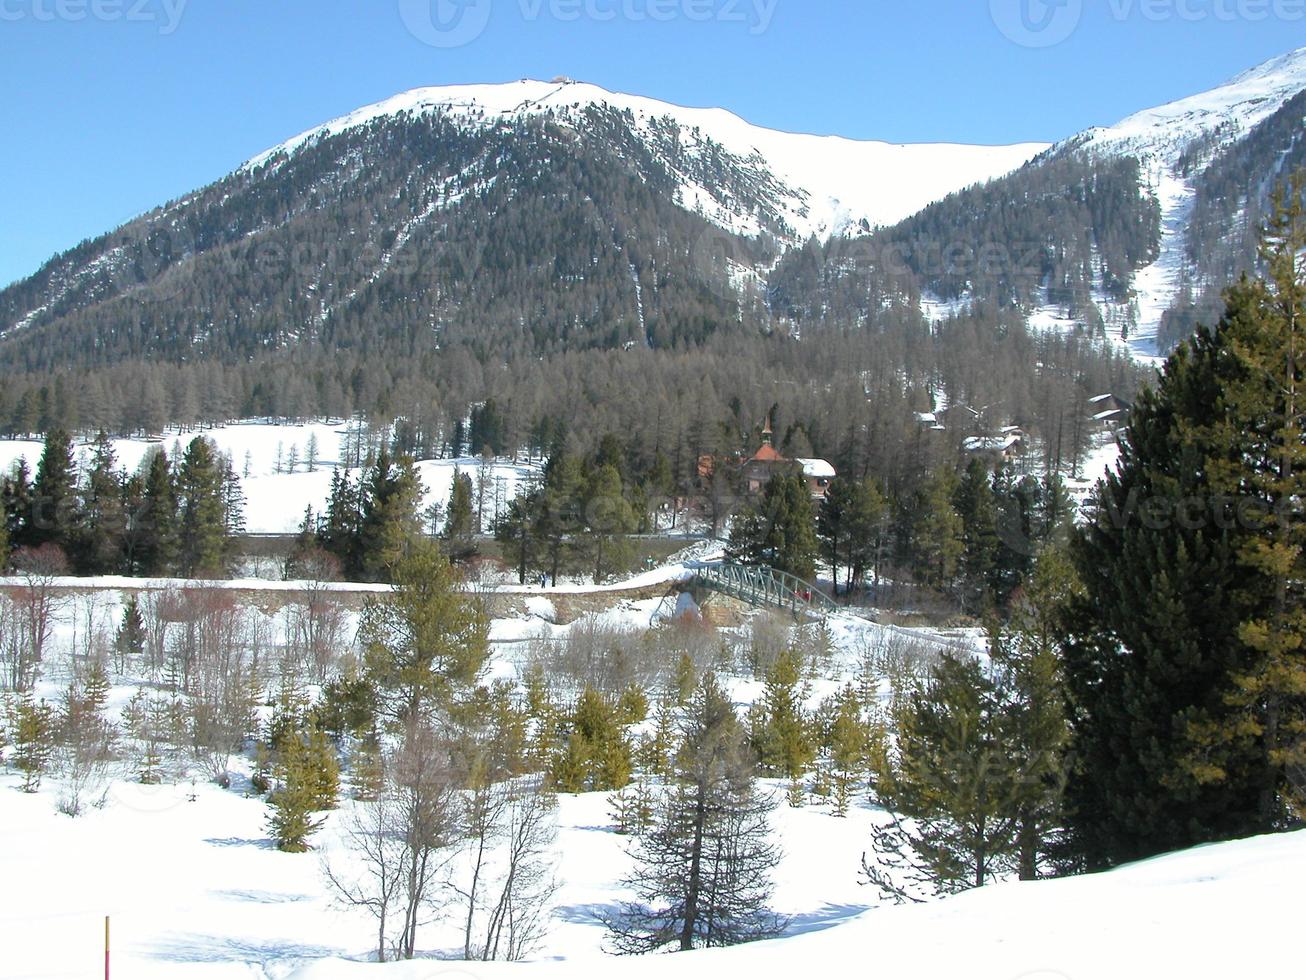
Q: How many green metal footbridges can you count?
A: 1